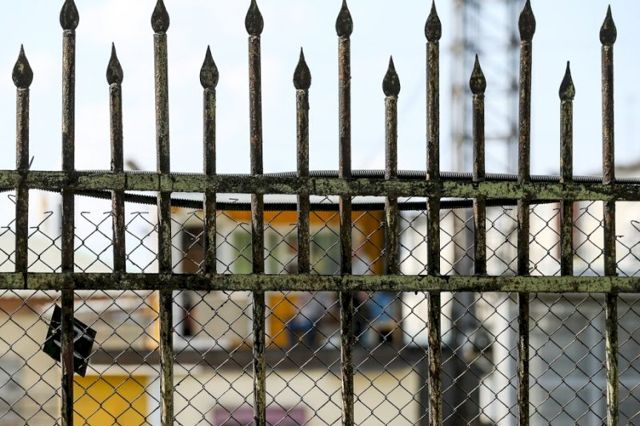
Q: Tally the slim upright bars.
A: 14